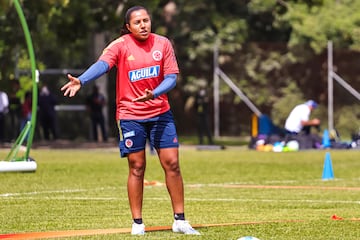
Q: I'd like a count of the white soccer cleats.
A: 2